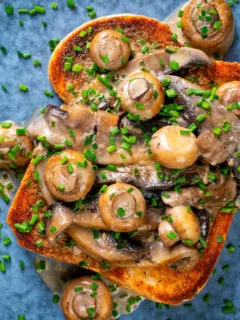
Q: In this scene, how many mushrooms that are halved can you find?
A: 0